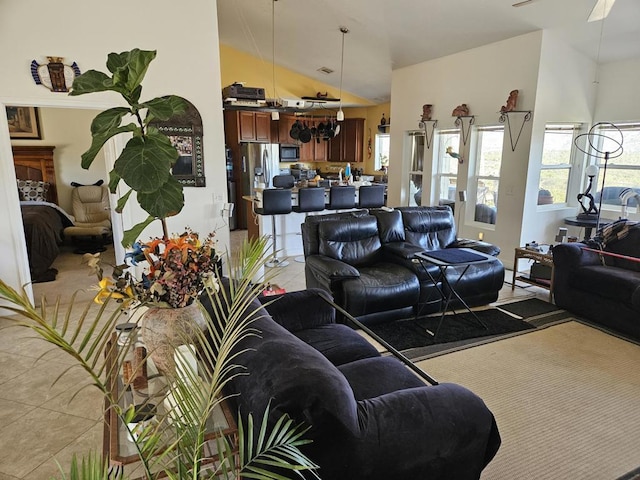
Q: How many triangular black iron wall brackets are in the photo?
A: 3